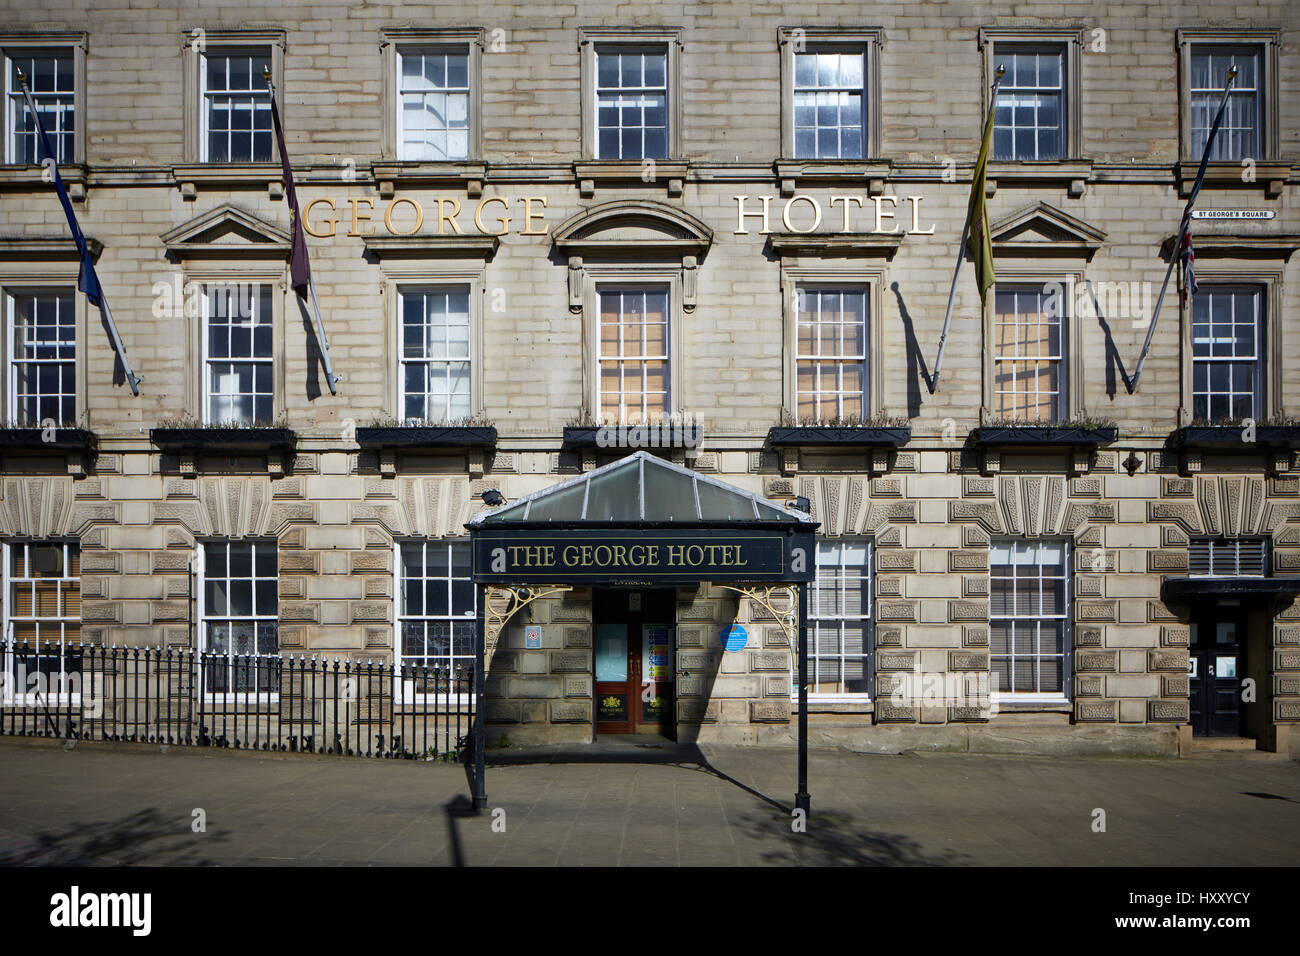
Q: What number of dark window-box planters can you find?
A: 7